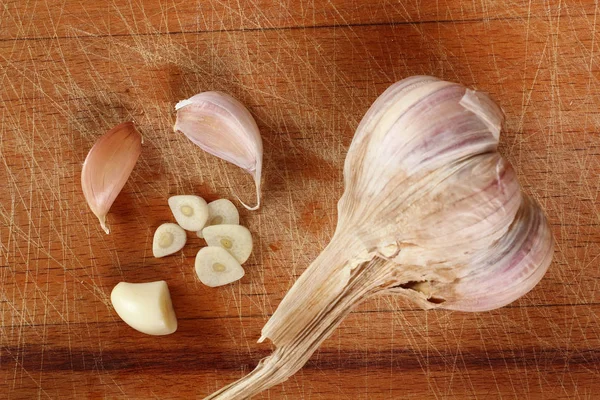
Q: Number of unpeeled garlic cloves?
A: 2